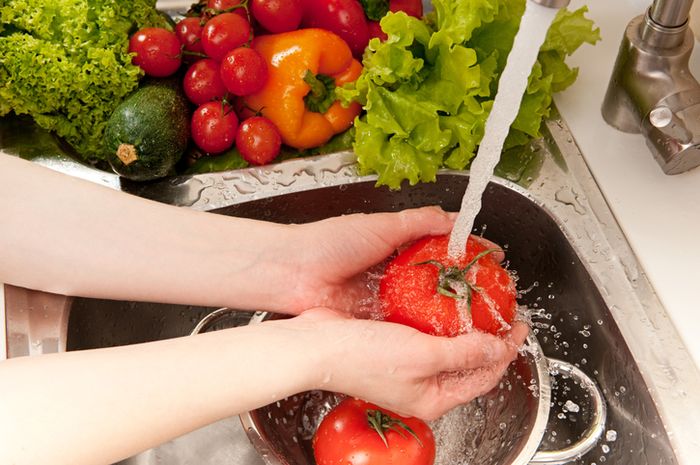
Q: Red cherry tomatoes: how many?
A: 9